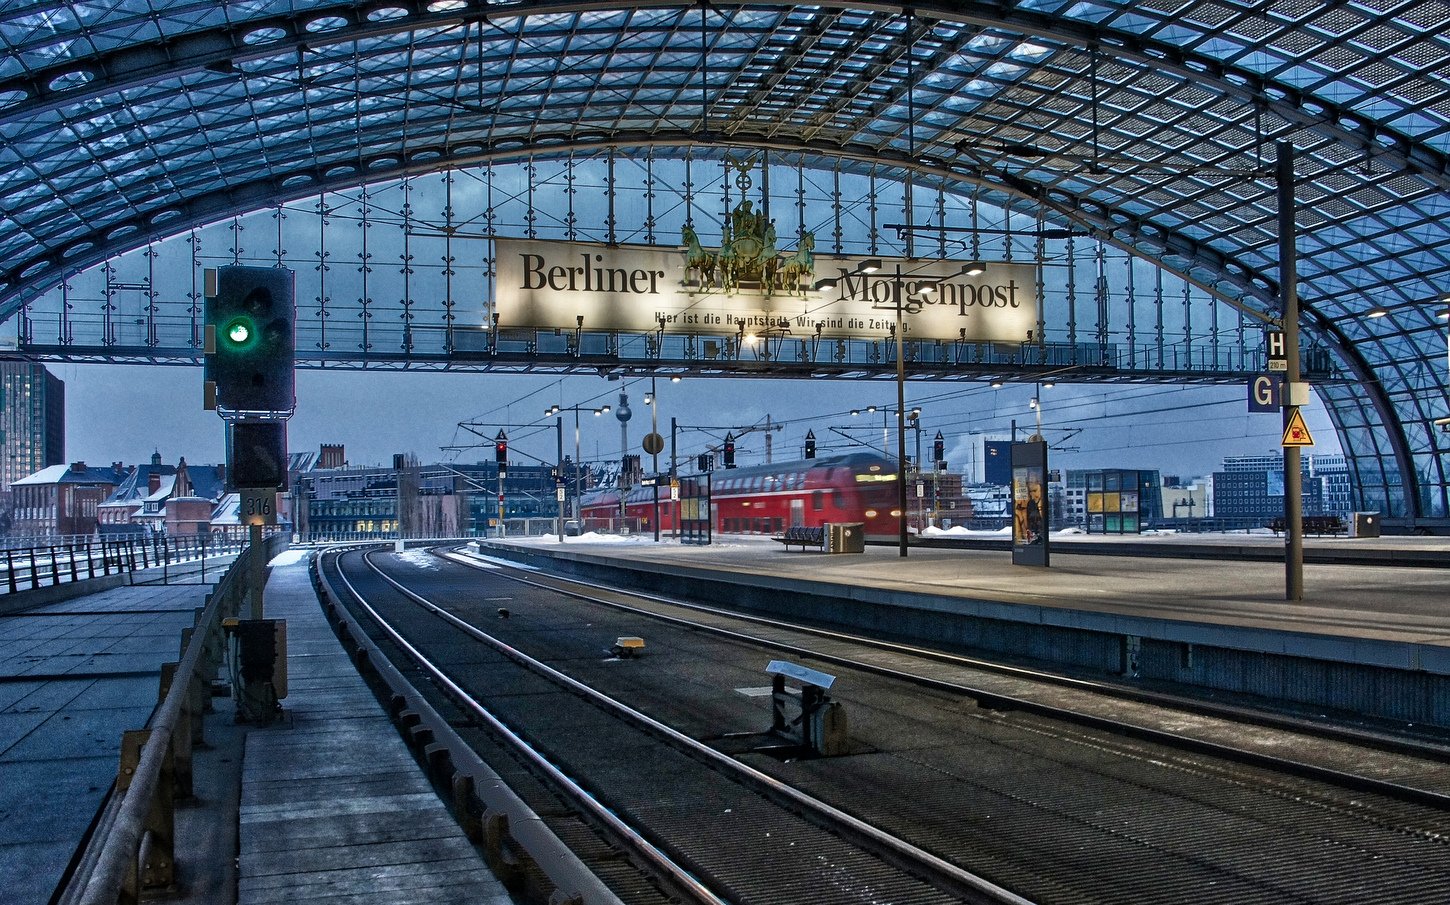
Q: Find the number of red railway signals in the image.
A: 3